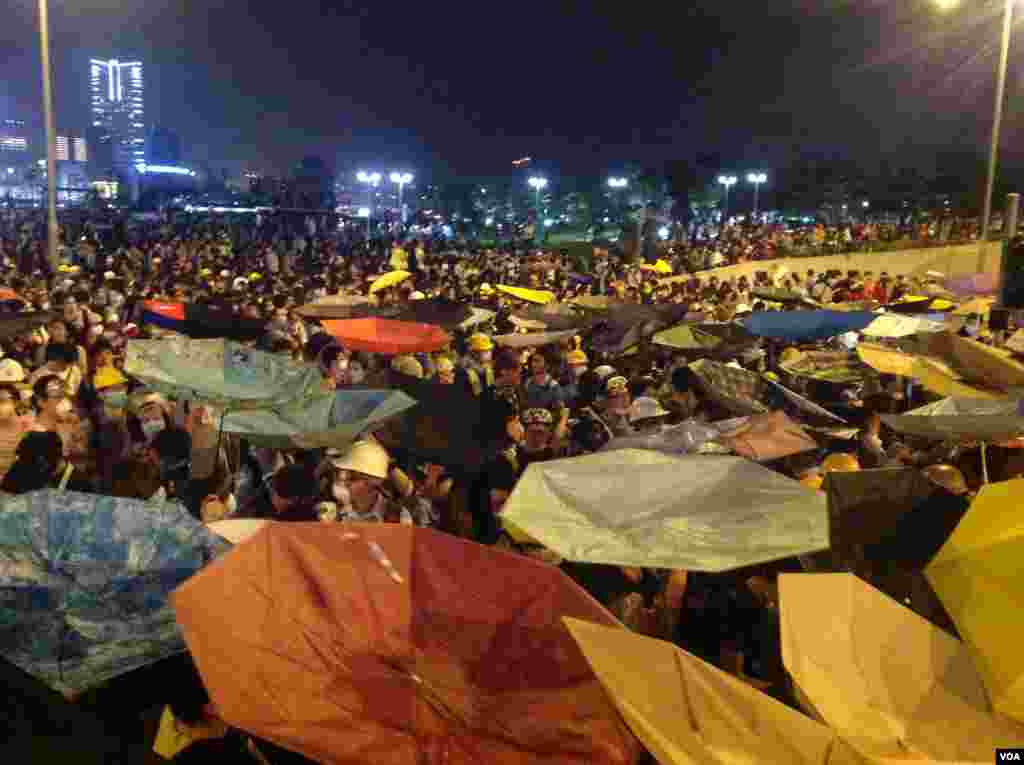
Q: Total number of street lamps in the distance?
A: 6